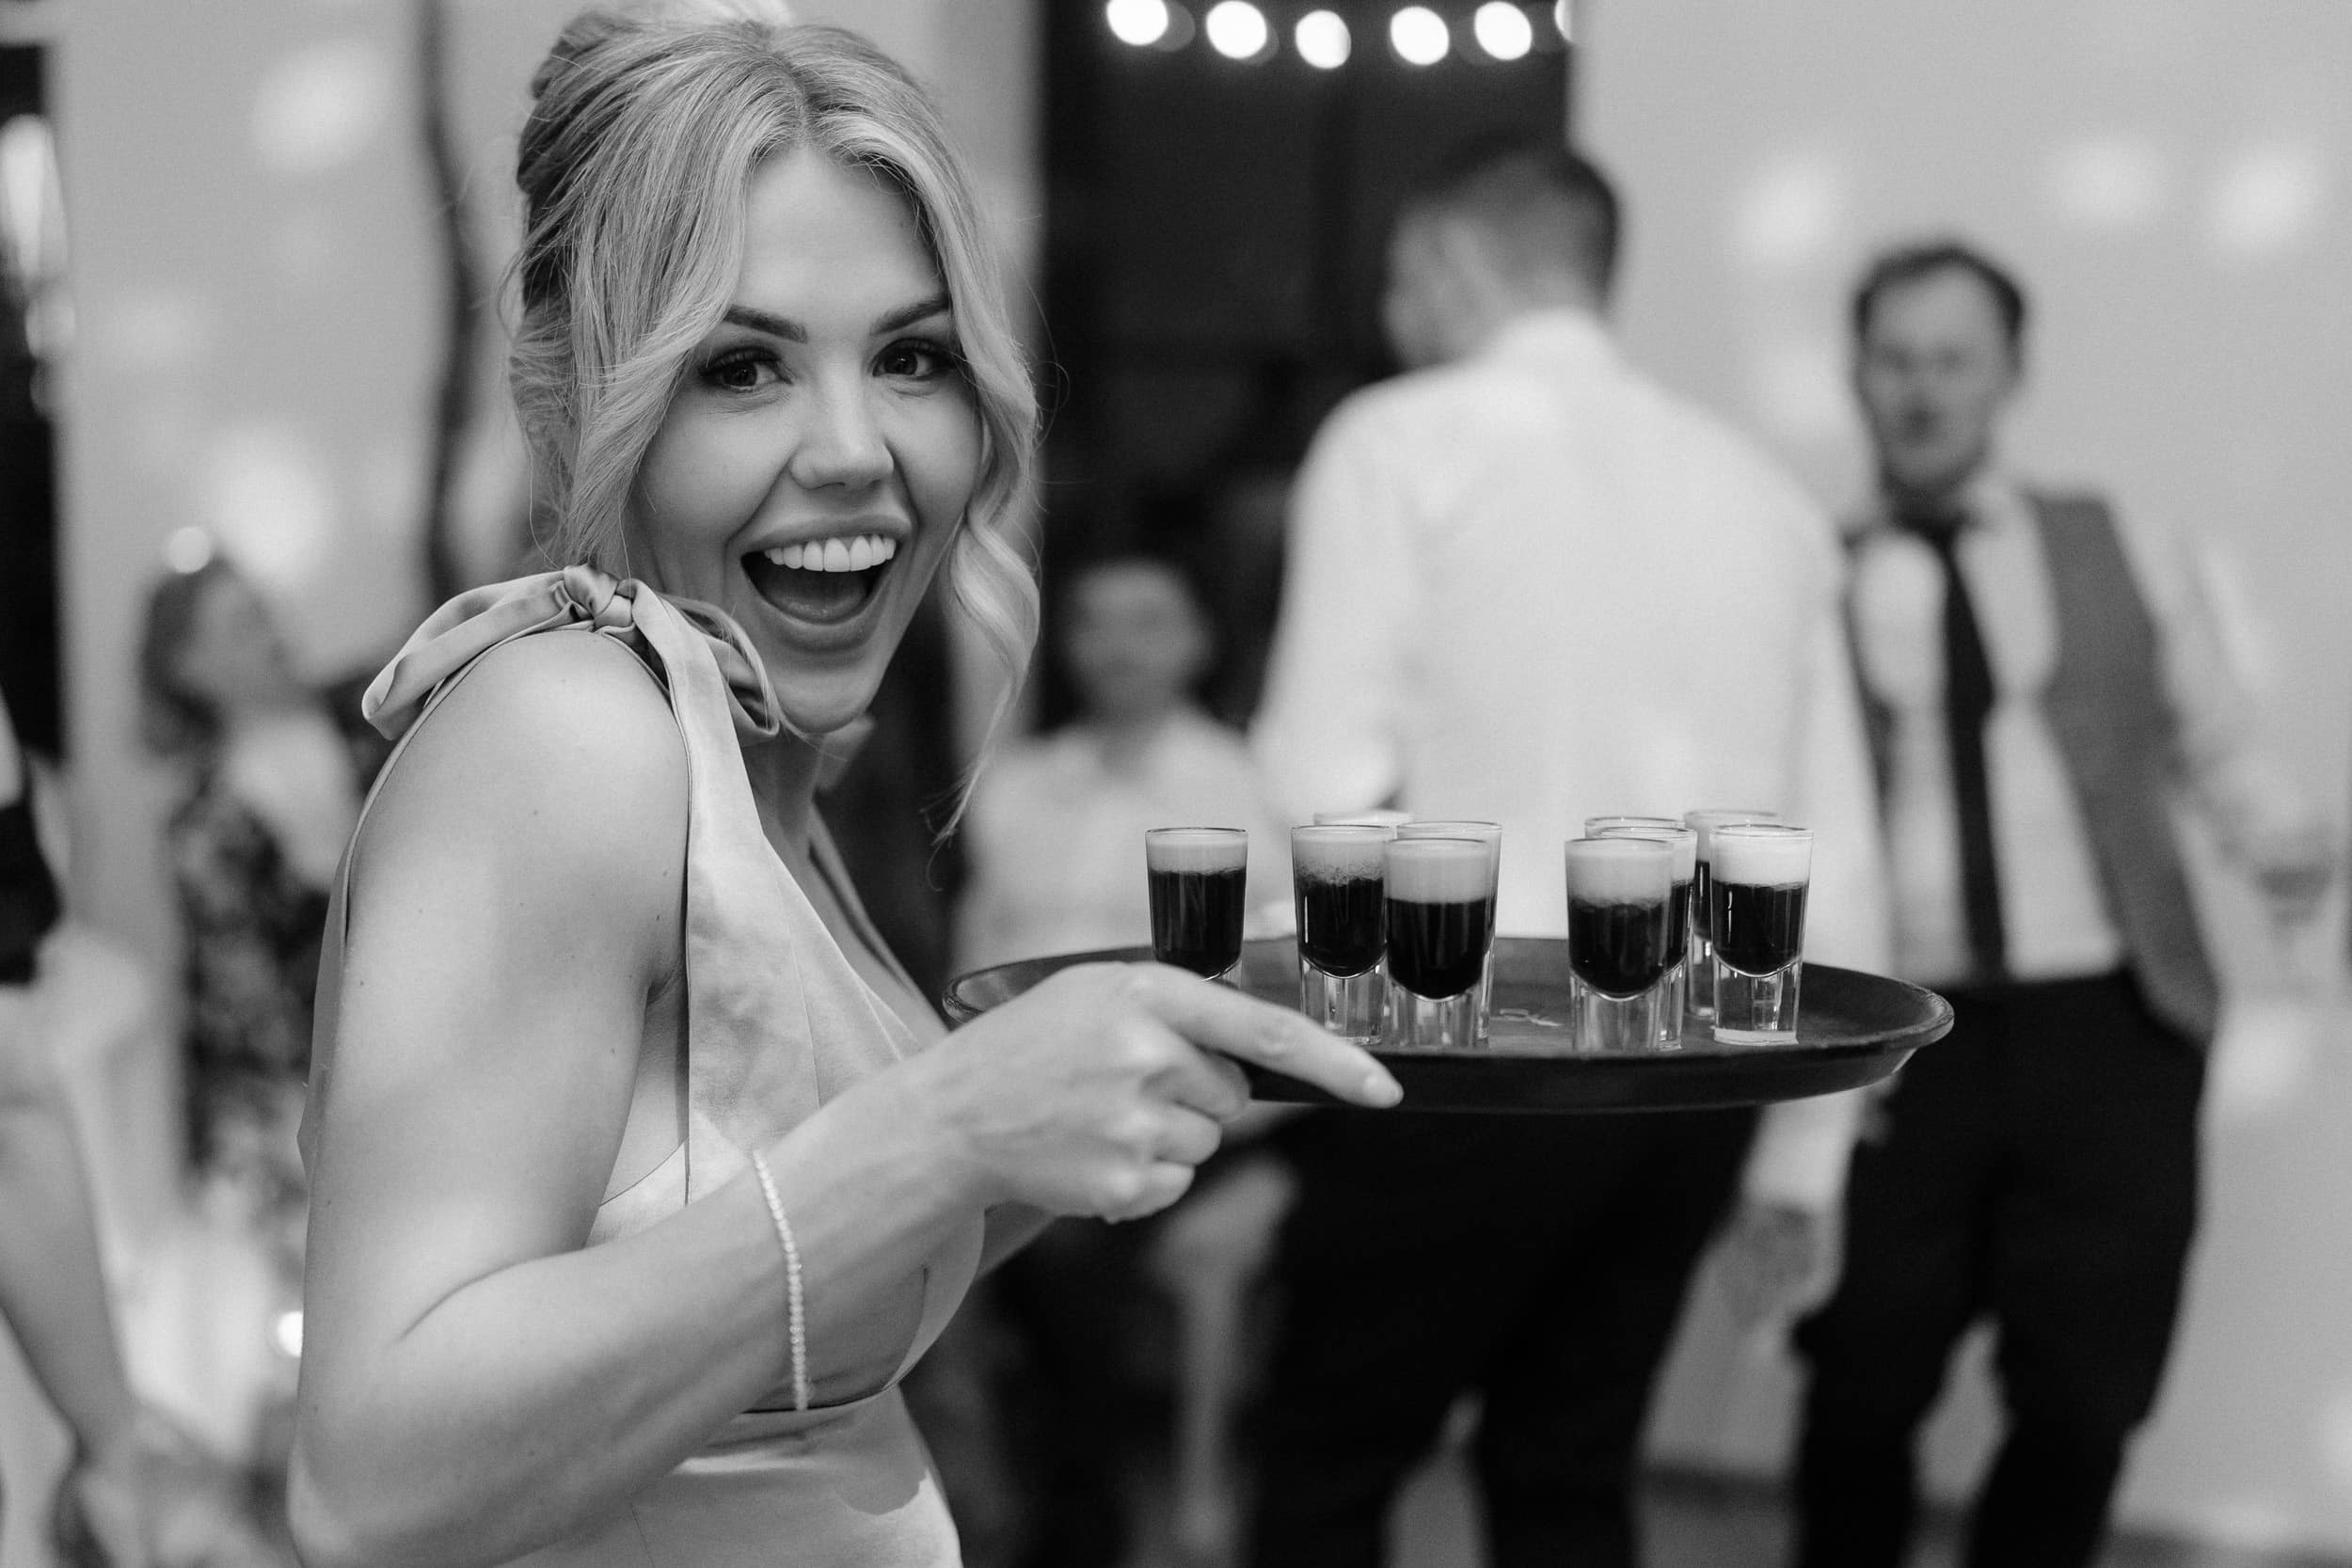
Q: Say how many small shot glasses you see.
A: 10